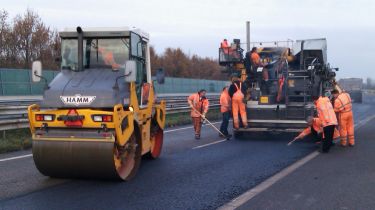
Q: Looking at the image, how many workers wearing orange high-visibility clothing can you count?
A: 8